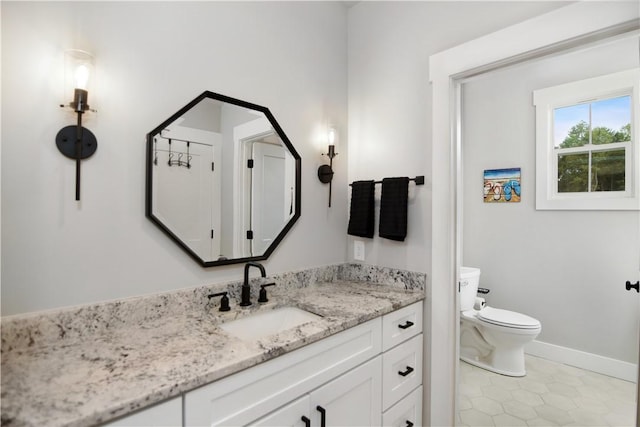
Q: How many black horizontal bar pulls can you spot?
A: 3